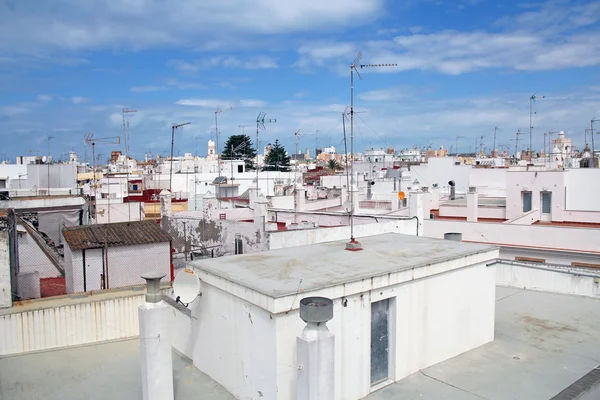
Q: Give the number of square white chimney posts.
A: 2